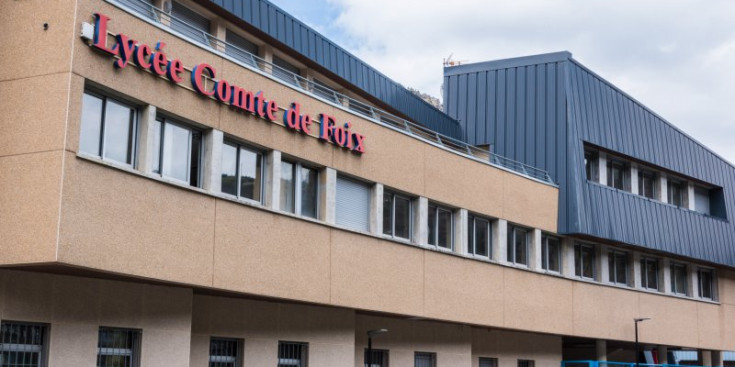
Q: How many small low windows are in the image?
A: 8